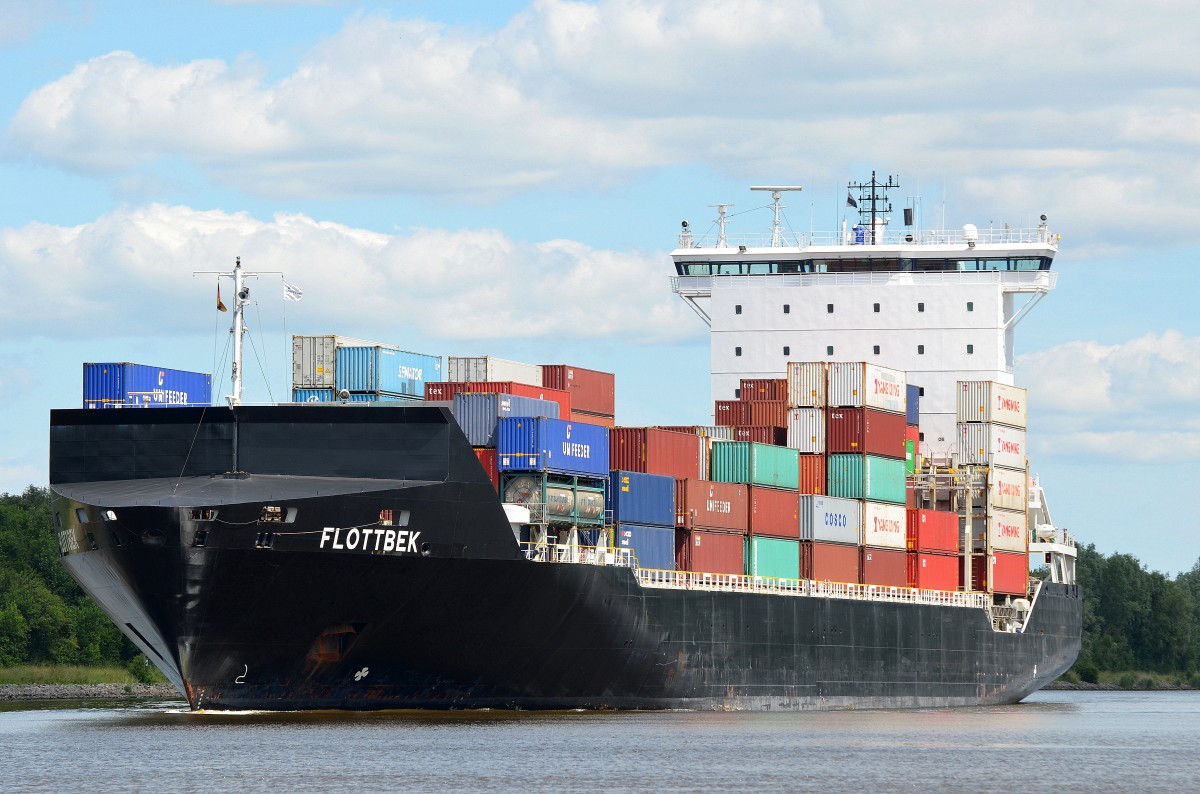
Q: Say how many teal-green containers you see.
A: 3